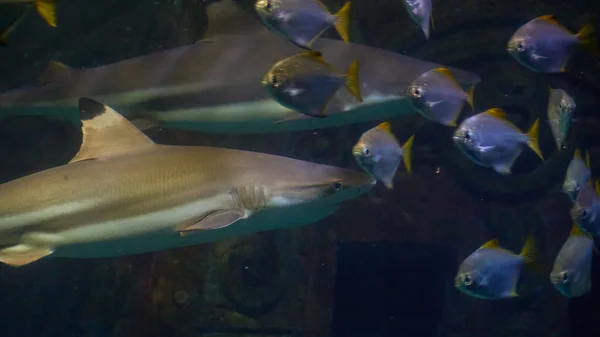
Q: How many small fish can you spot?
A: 13